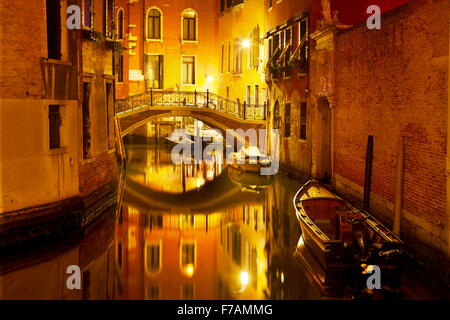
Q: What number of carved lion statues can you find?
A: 0